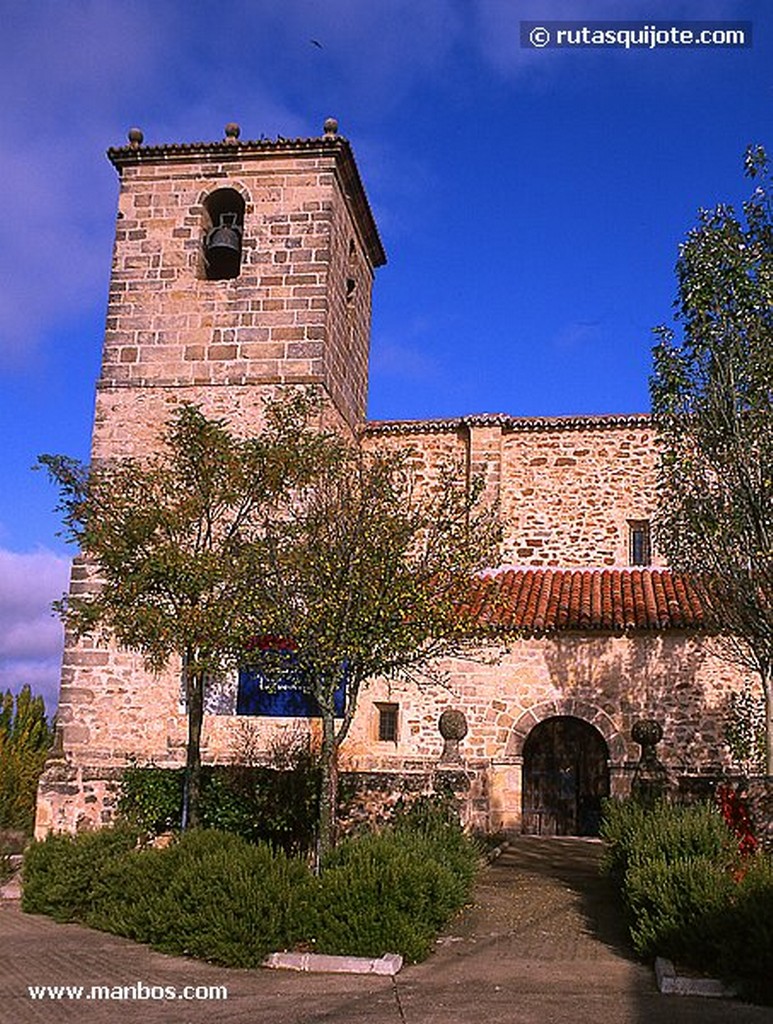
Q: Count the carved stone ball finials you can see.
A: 5